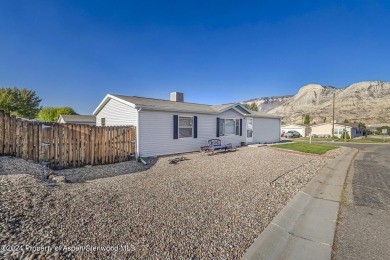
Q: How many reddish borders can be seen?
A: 1